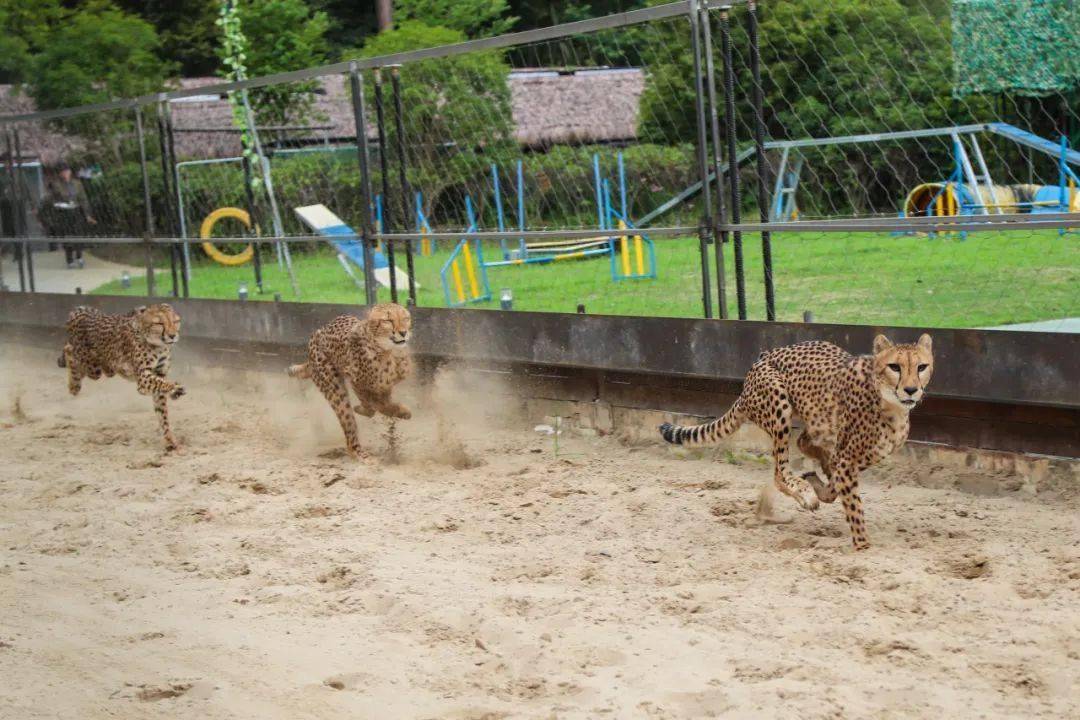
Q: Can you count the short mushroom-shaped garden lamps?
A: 3